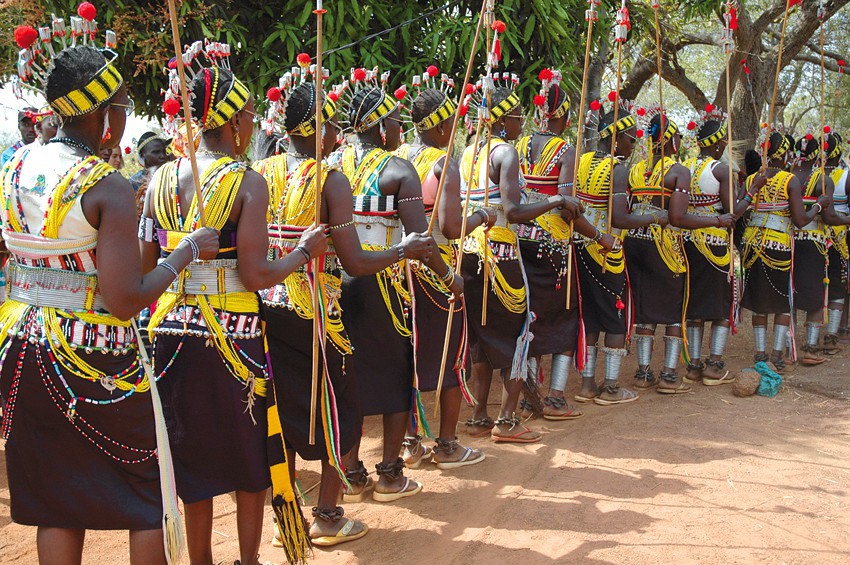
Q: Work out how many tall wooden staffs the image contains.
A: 11